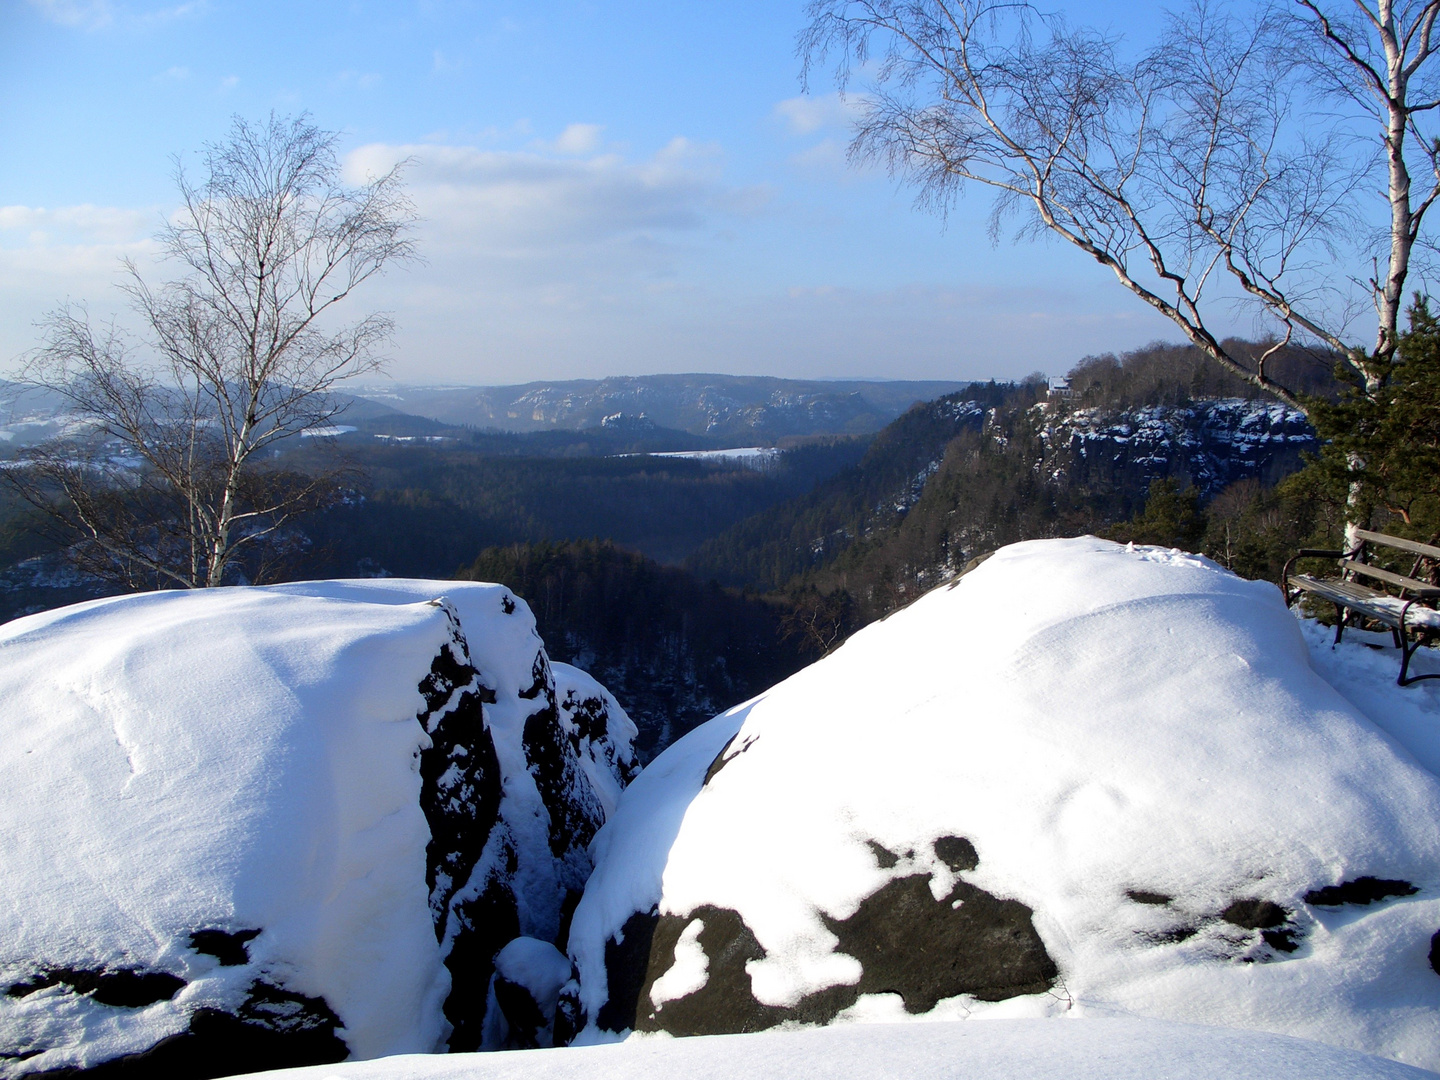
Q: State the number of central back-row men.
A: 0